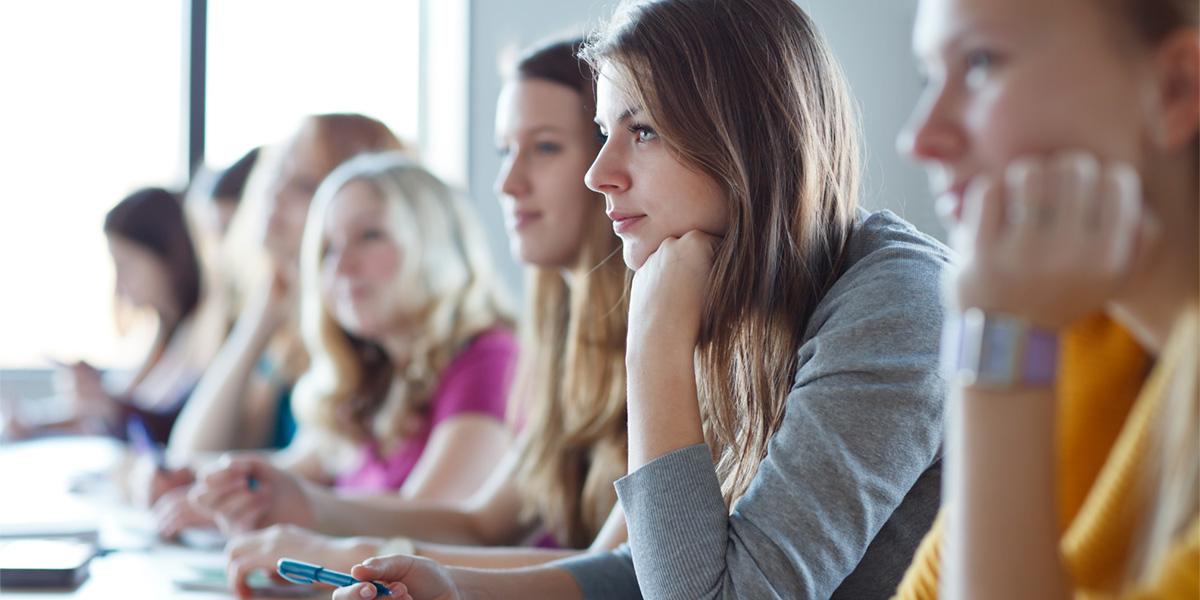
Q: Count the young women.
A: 7